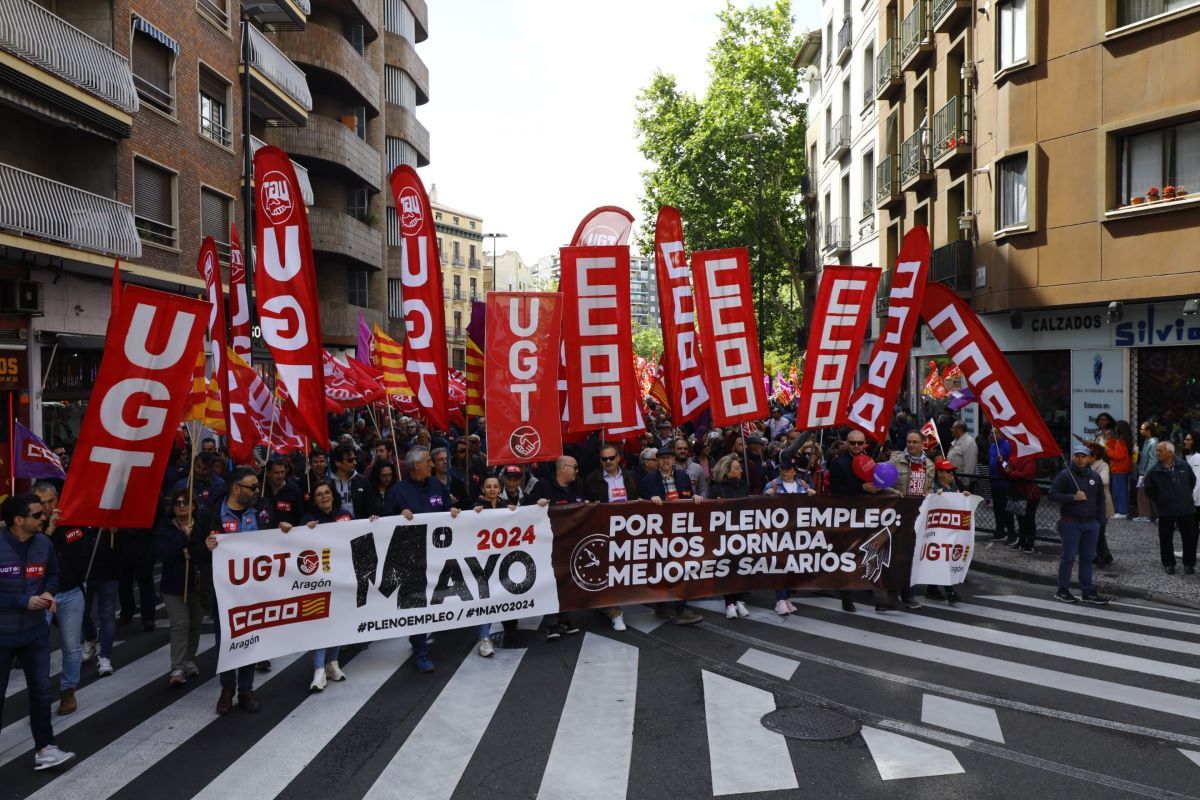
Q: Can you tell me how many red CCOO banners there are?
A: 6